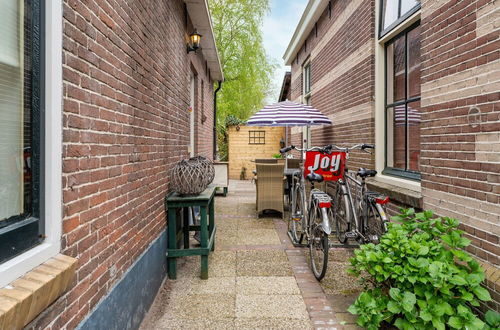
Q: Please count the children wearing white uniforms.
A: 0